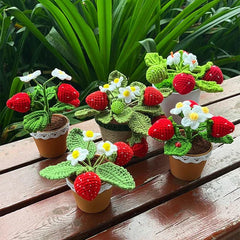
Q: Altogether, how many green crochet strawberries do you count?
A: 2